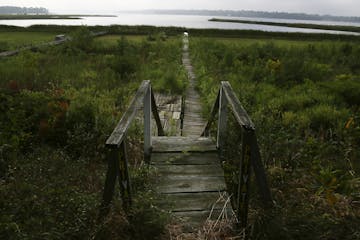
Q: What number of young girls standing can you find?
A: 0